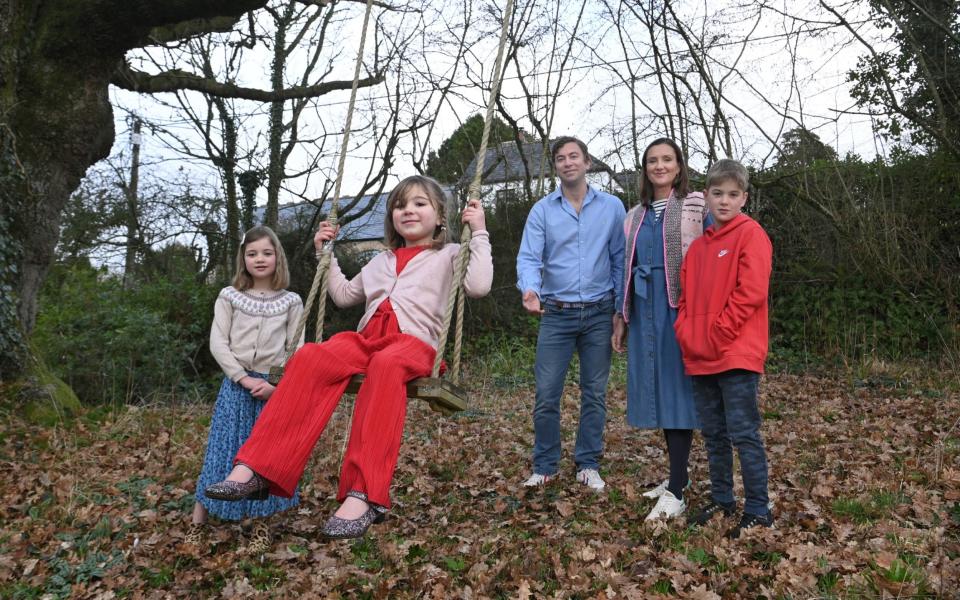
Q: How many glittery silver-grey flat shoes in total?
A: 2